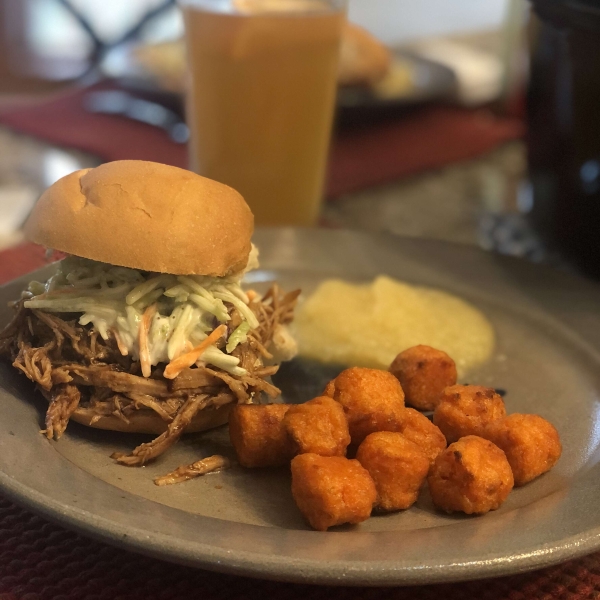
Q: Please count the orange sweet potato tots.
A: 10